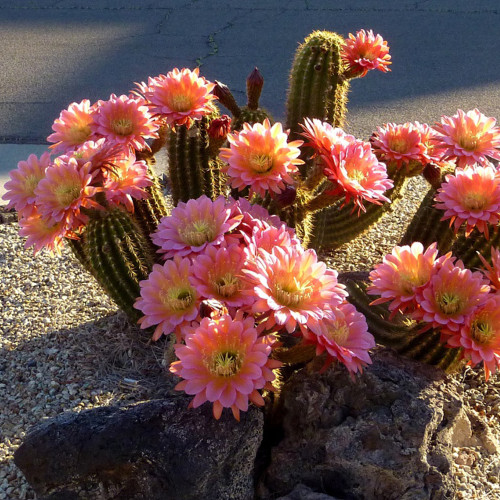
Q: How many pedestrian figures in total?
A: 0